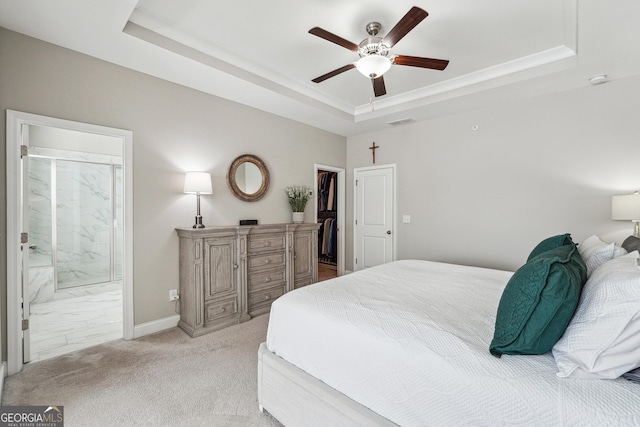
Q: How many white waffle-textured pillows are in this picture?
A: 2